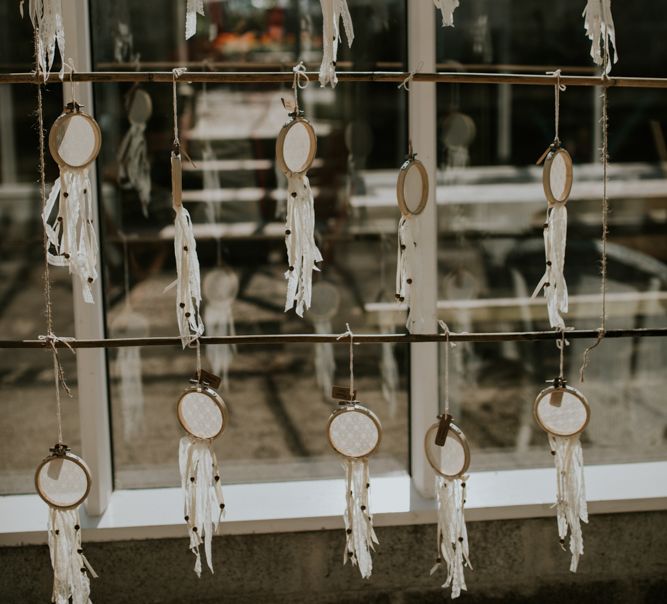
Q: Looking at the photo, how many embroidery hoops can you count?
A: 10